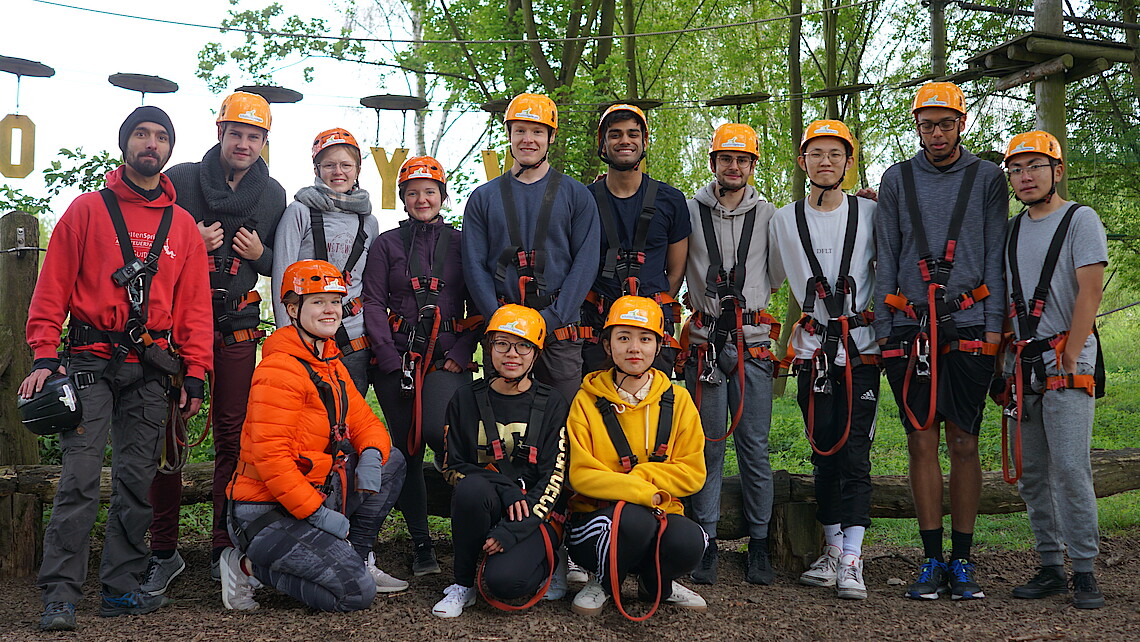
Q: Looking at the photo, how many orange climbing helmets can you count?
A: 12